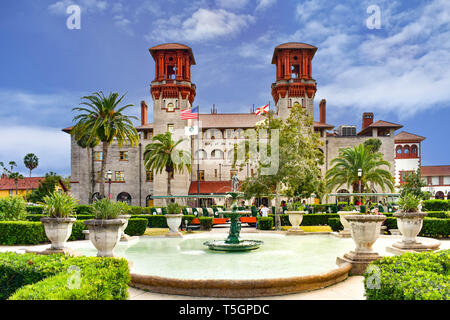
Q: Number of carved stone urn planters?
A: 8